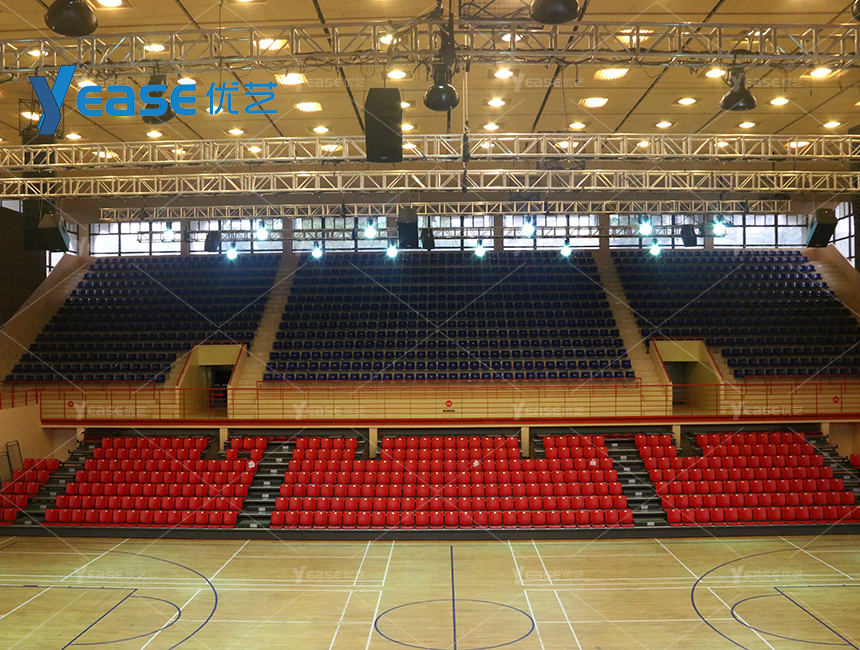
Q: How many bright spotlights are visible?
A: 12